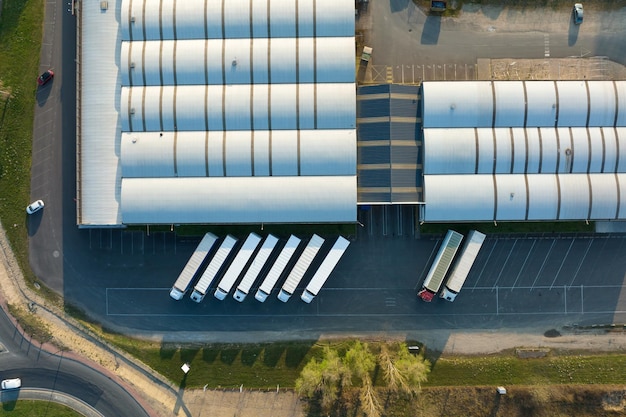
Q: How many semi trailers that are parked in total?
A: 9